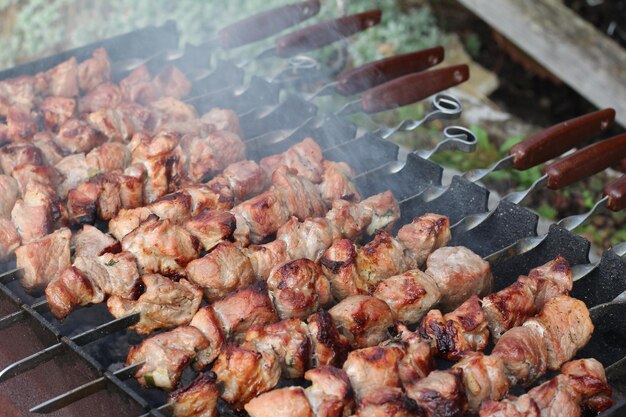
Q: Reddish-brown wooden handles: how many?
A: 7